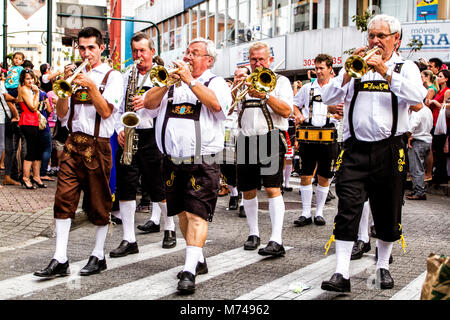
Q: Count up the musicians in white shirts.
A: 6